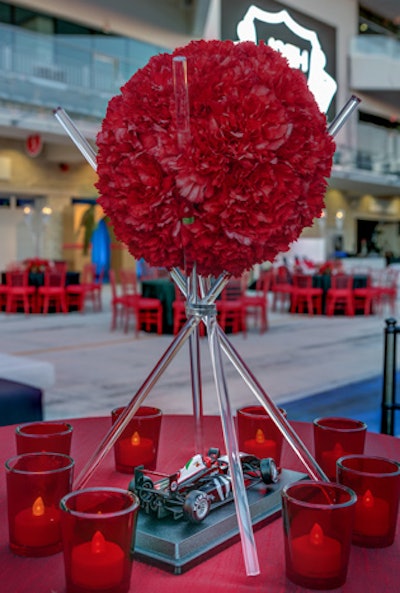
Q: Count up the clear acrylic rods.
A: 4